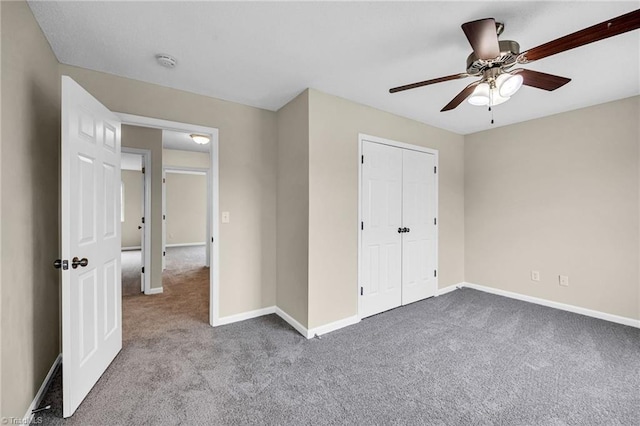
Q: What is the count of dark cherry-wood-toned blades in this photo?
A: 5